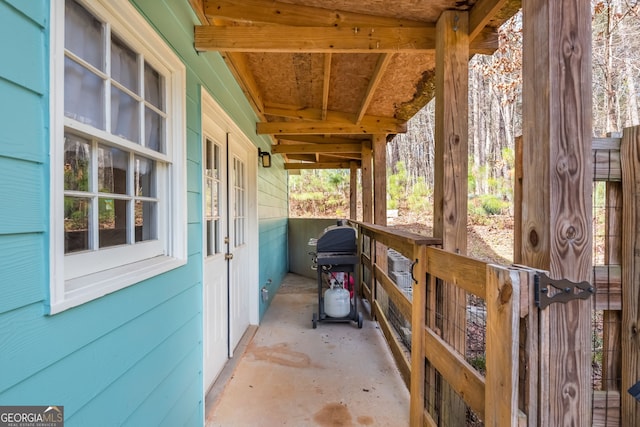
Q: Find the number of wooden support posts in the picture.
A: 5